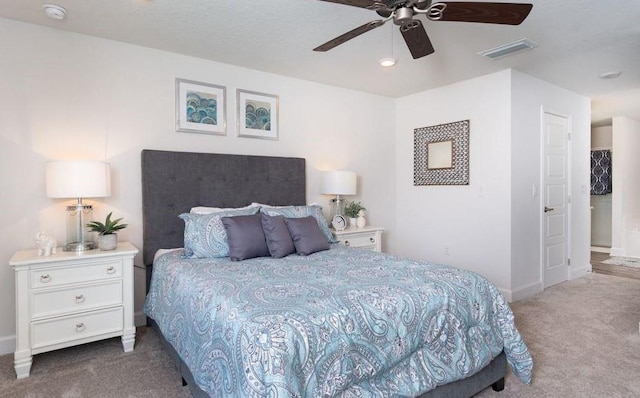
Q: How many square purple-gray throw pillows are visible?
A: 3